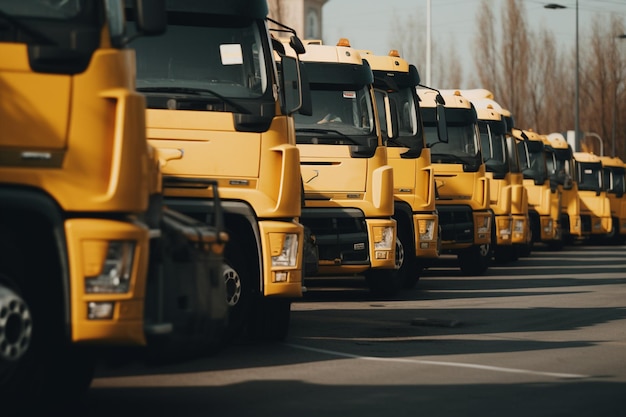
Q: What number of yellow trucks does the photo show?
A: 11